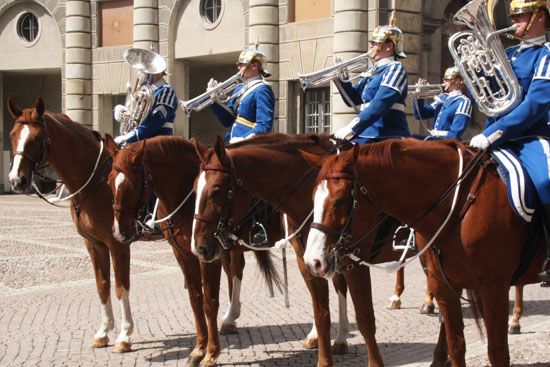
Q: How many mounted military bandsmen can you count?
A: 5